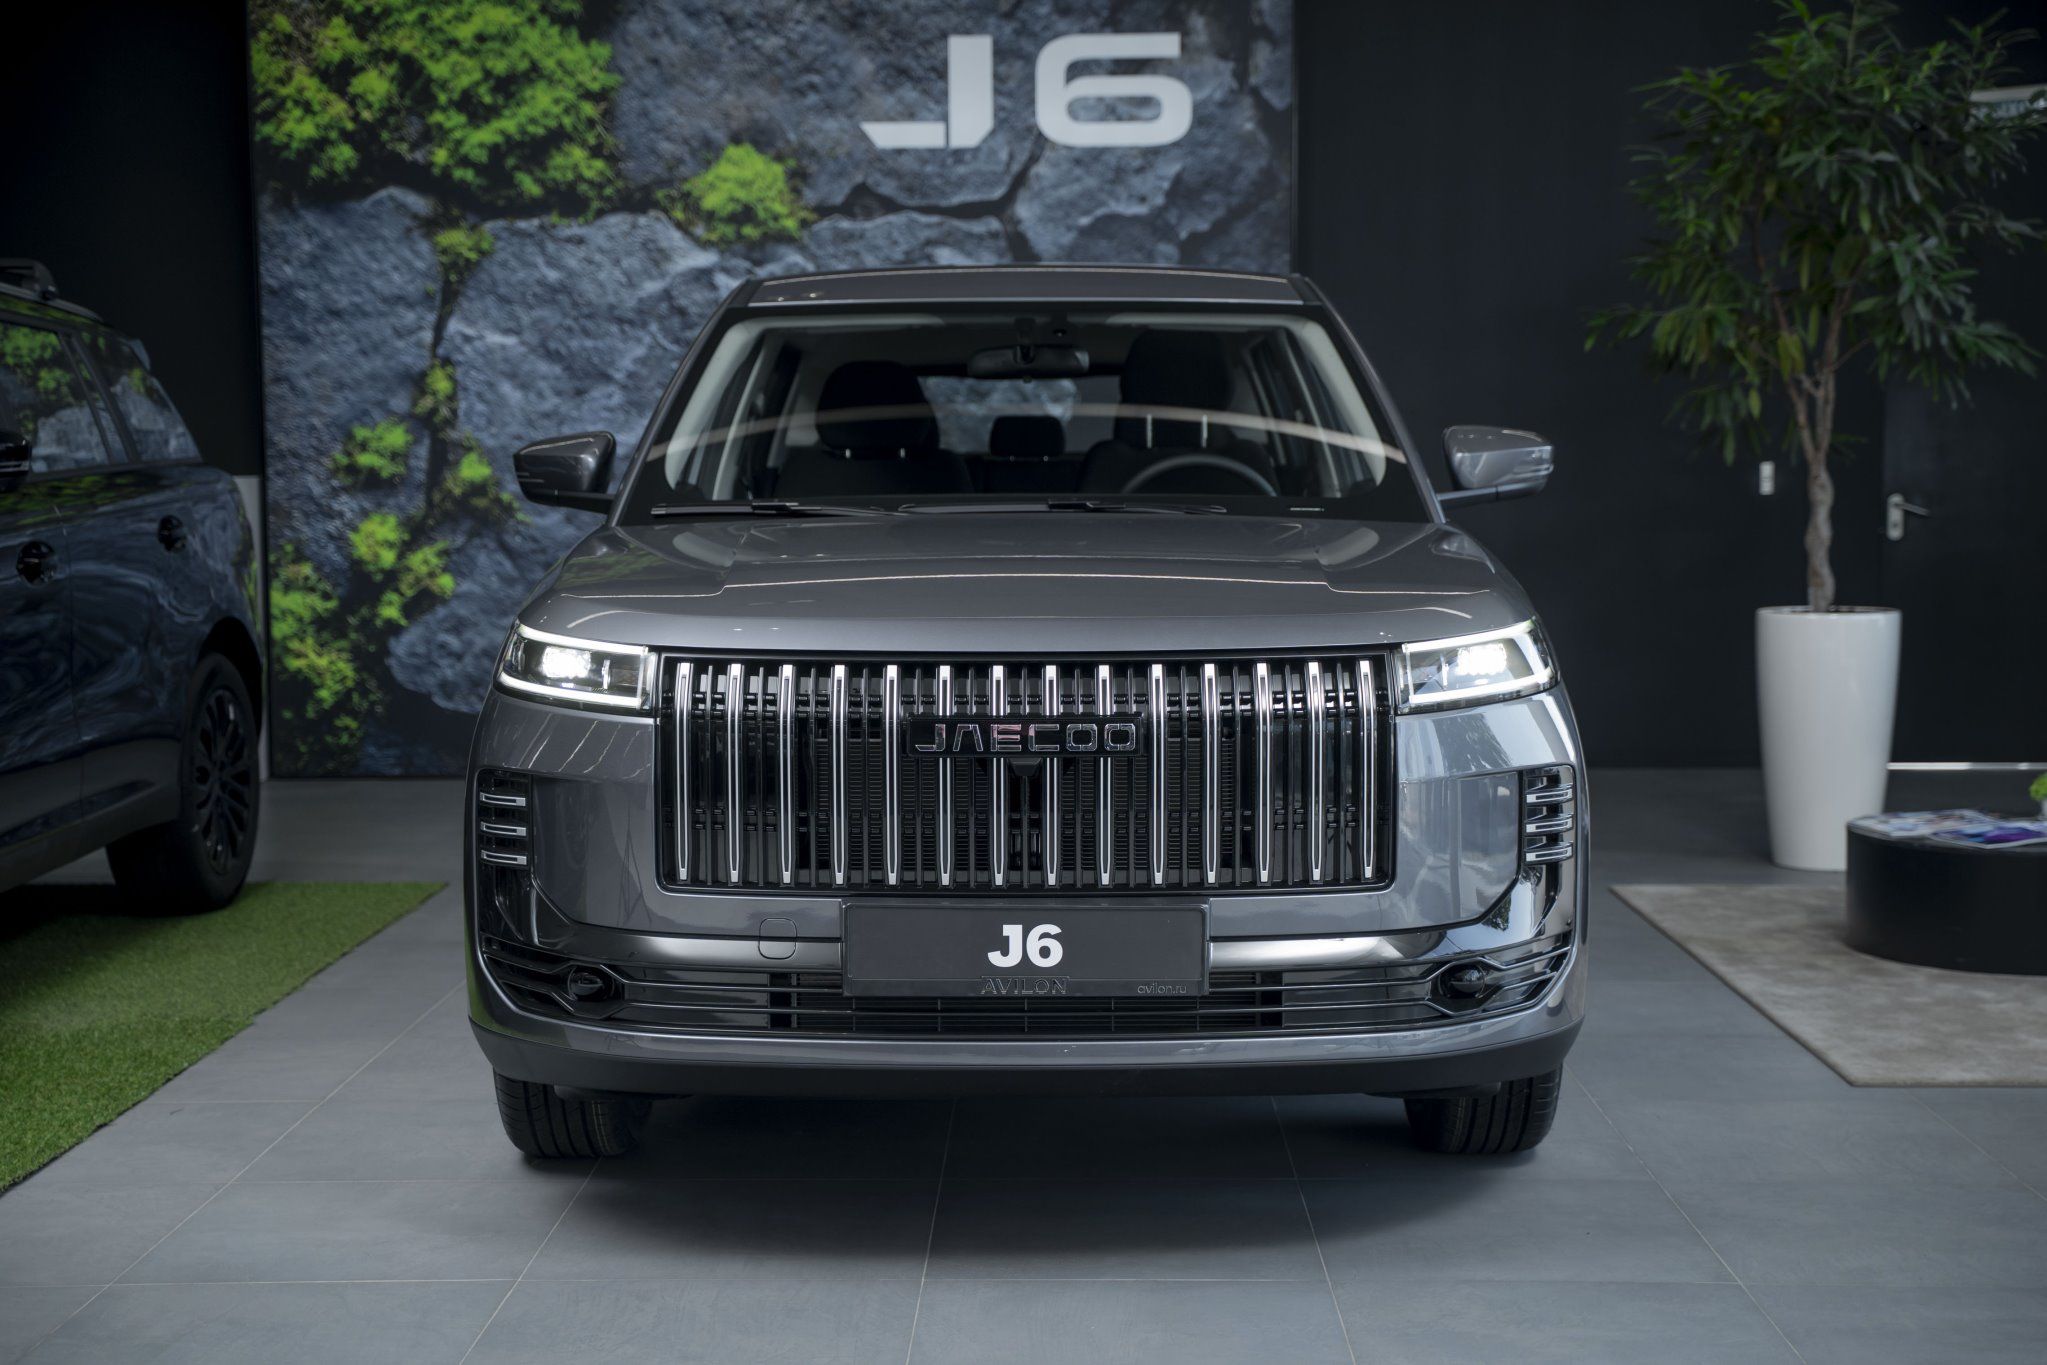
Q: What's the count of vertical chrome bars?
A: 14